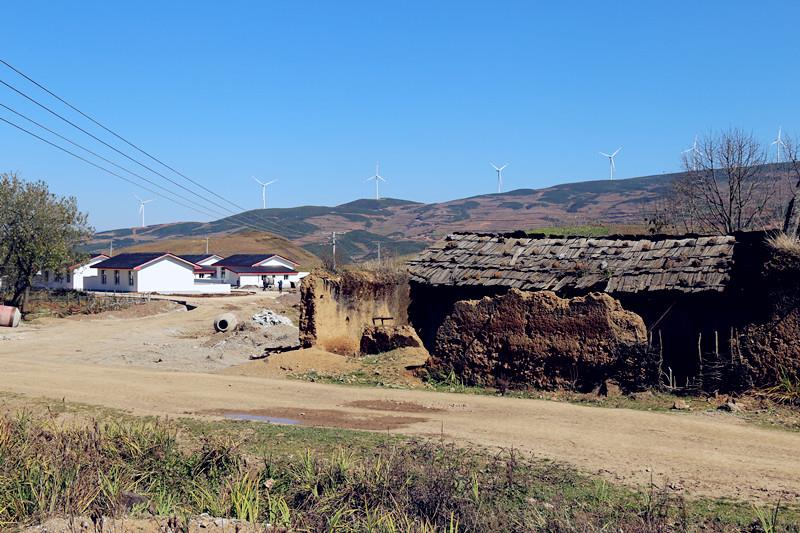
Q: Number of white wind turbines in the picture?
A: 7